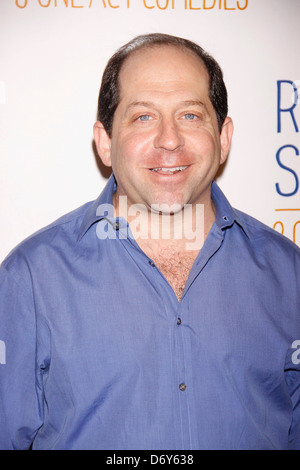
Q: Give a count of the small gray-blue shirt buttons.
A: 4